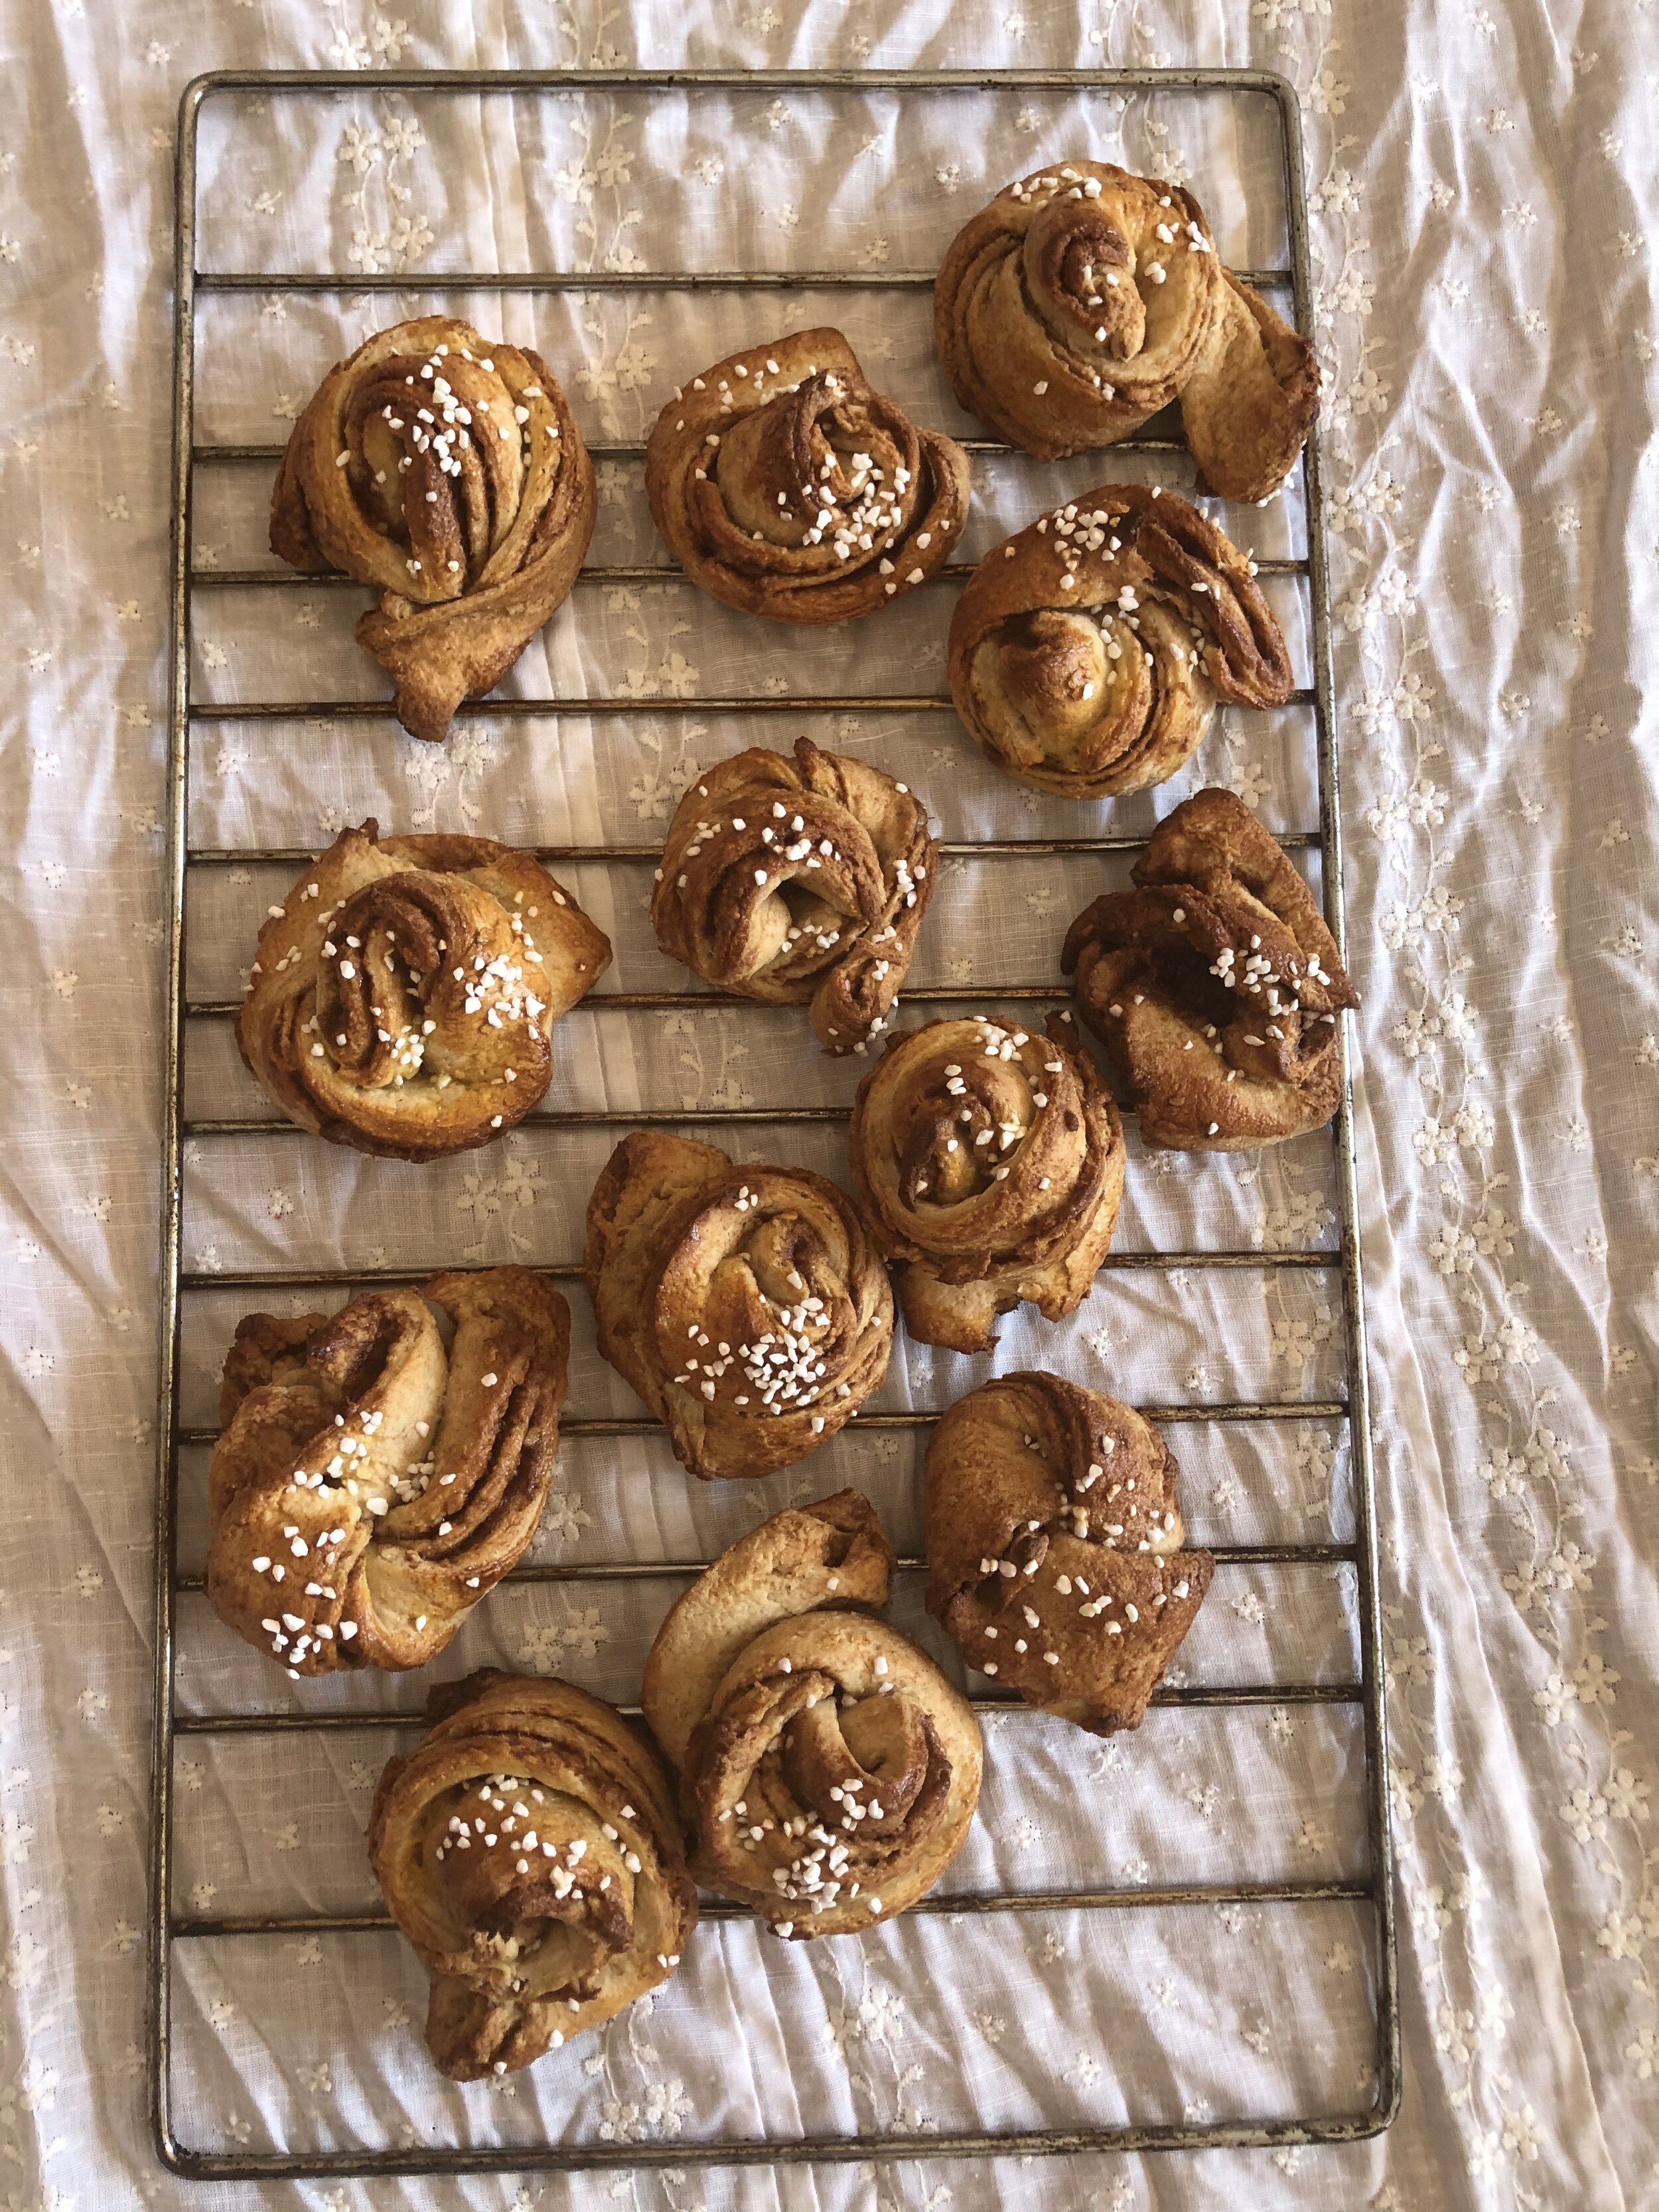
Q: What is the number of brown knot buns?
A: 13